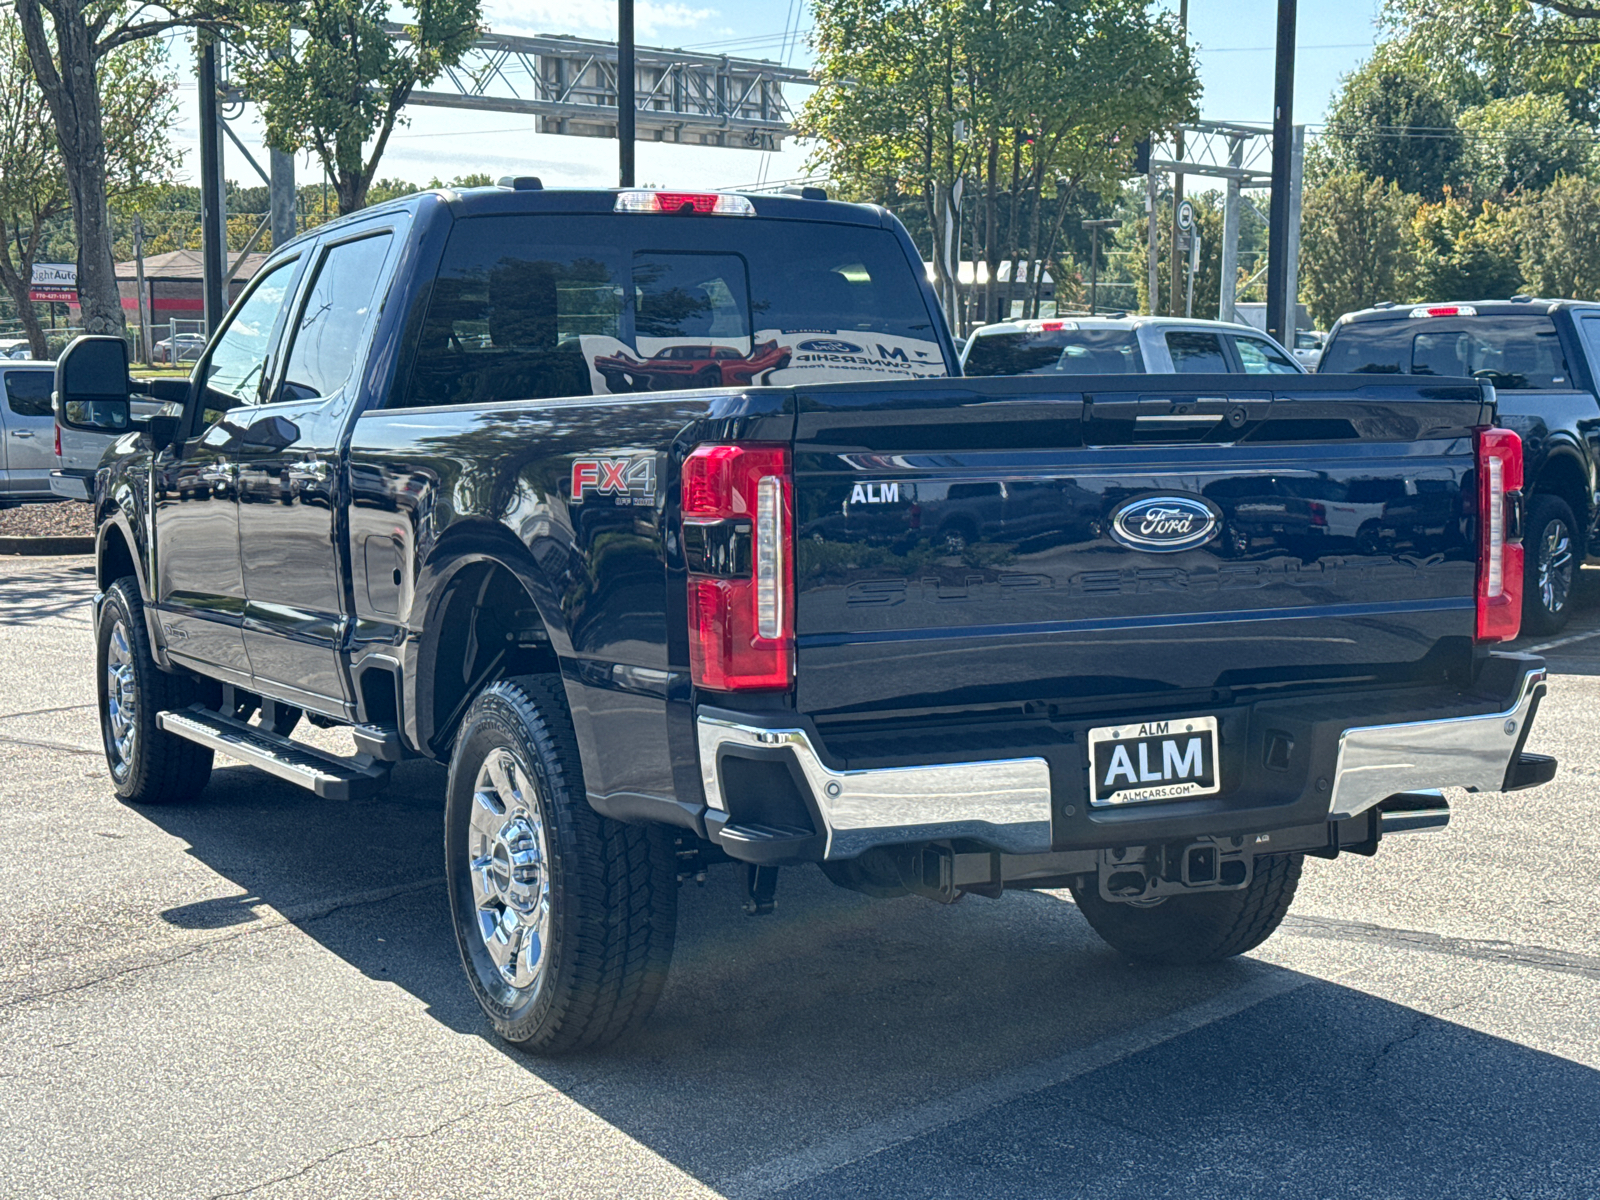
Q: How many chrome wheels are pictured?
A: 3